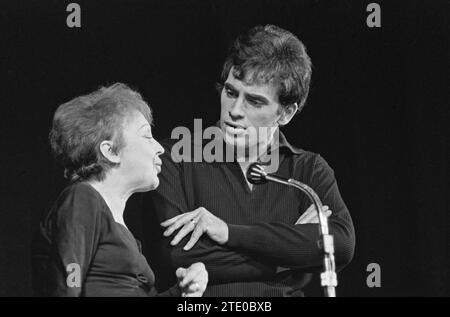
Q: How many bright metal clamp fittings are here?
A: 2